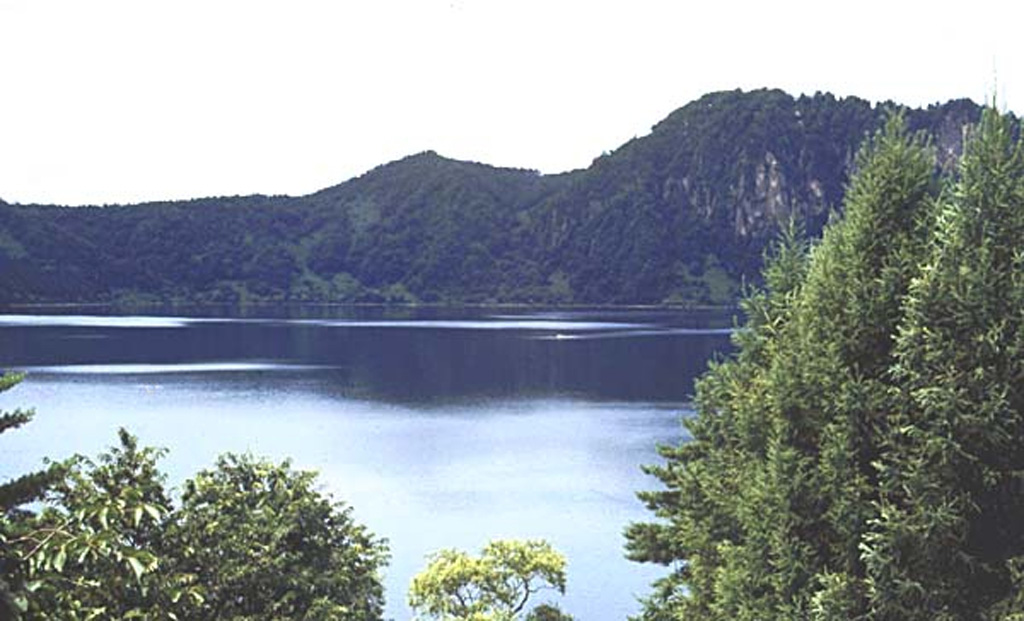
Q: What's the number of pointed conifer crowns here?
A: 3